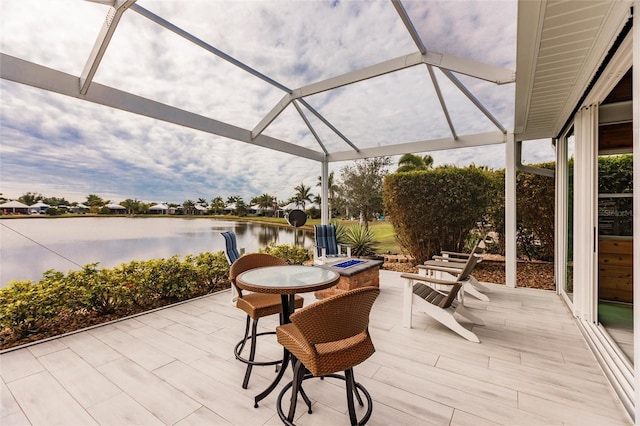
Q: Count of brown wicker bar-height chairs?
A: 2